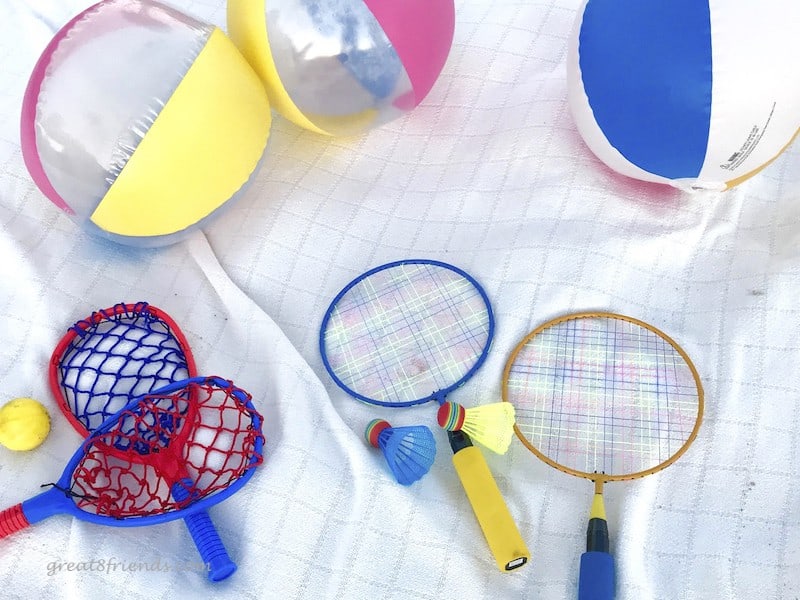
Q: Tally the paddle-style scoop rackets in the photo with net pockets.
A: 2